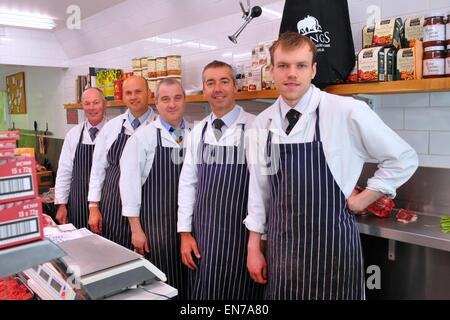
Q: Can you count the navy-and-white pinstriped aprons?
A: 5